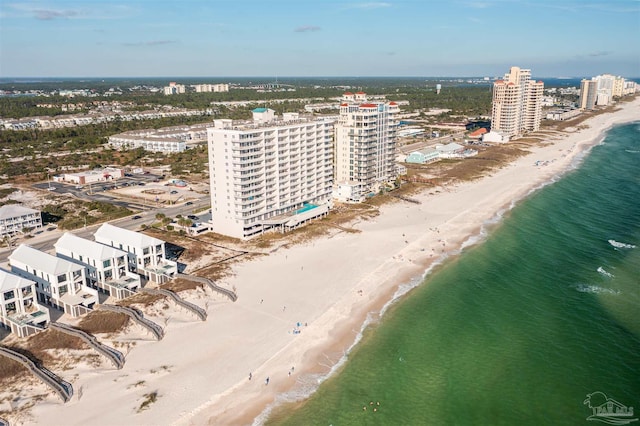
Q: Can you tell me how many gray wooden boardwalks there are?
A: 5